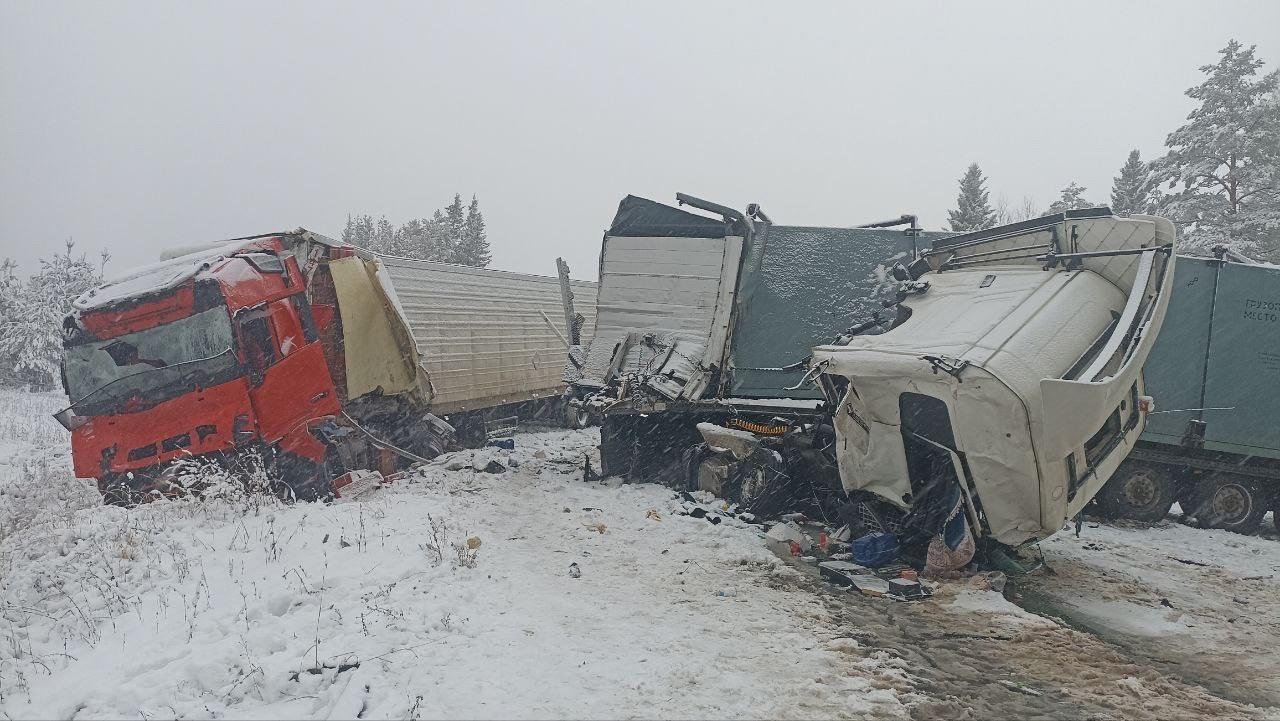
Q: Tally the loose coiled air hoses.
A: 1